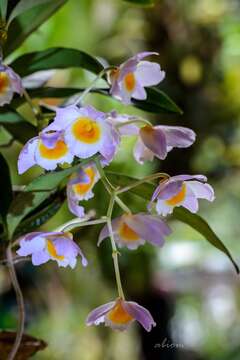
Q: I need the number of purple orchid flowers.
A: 10